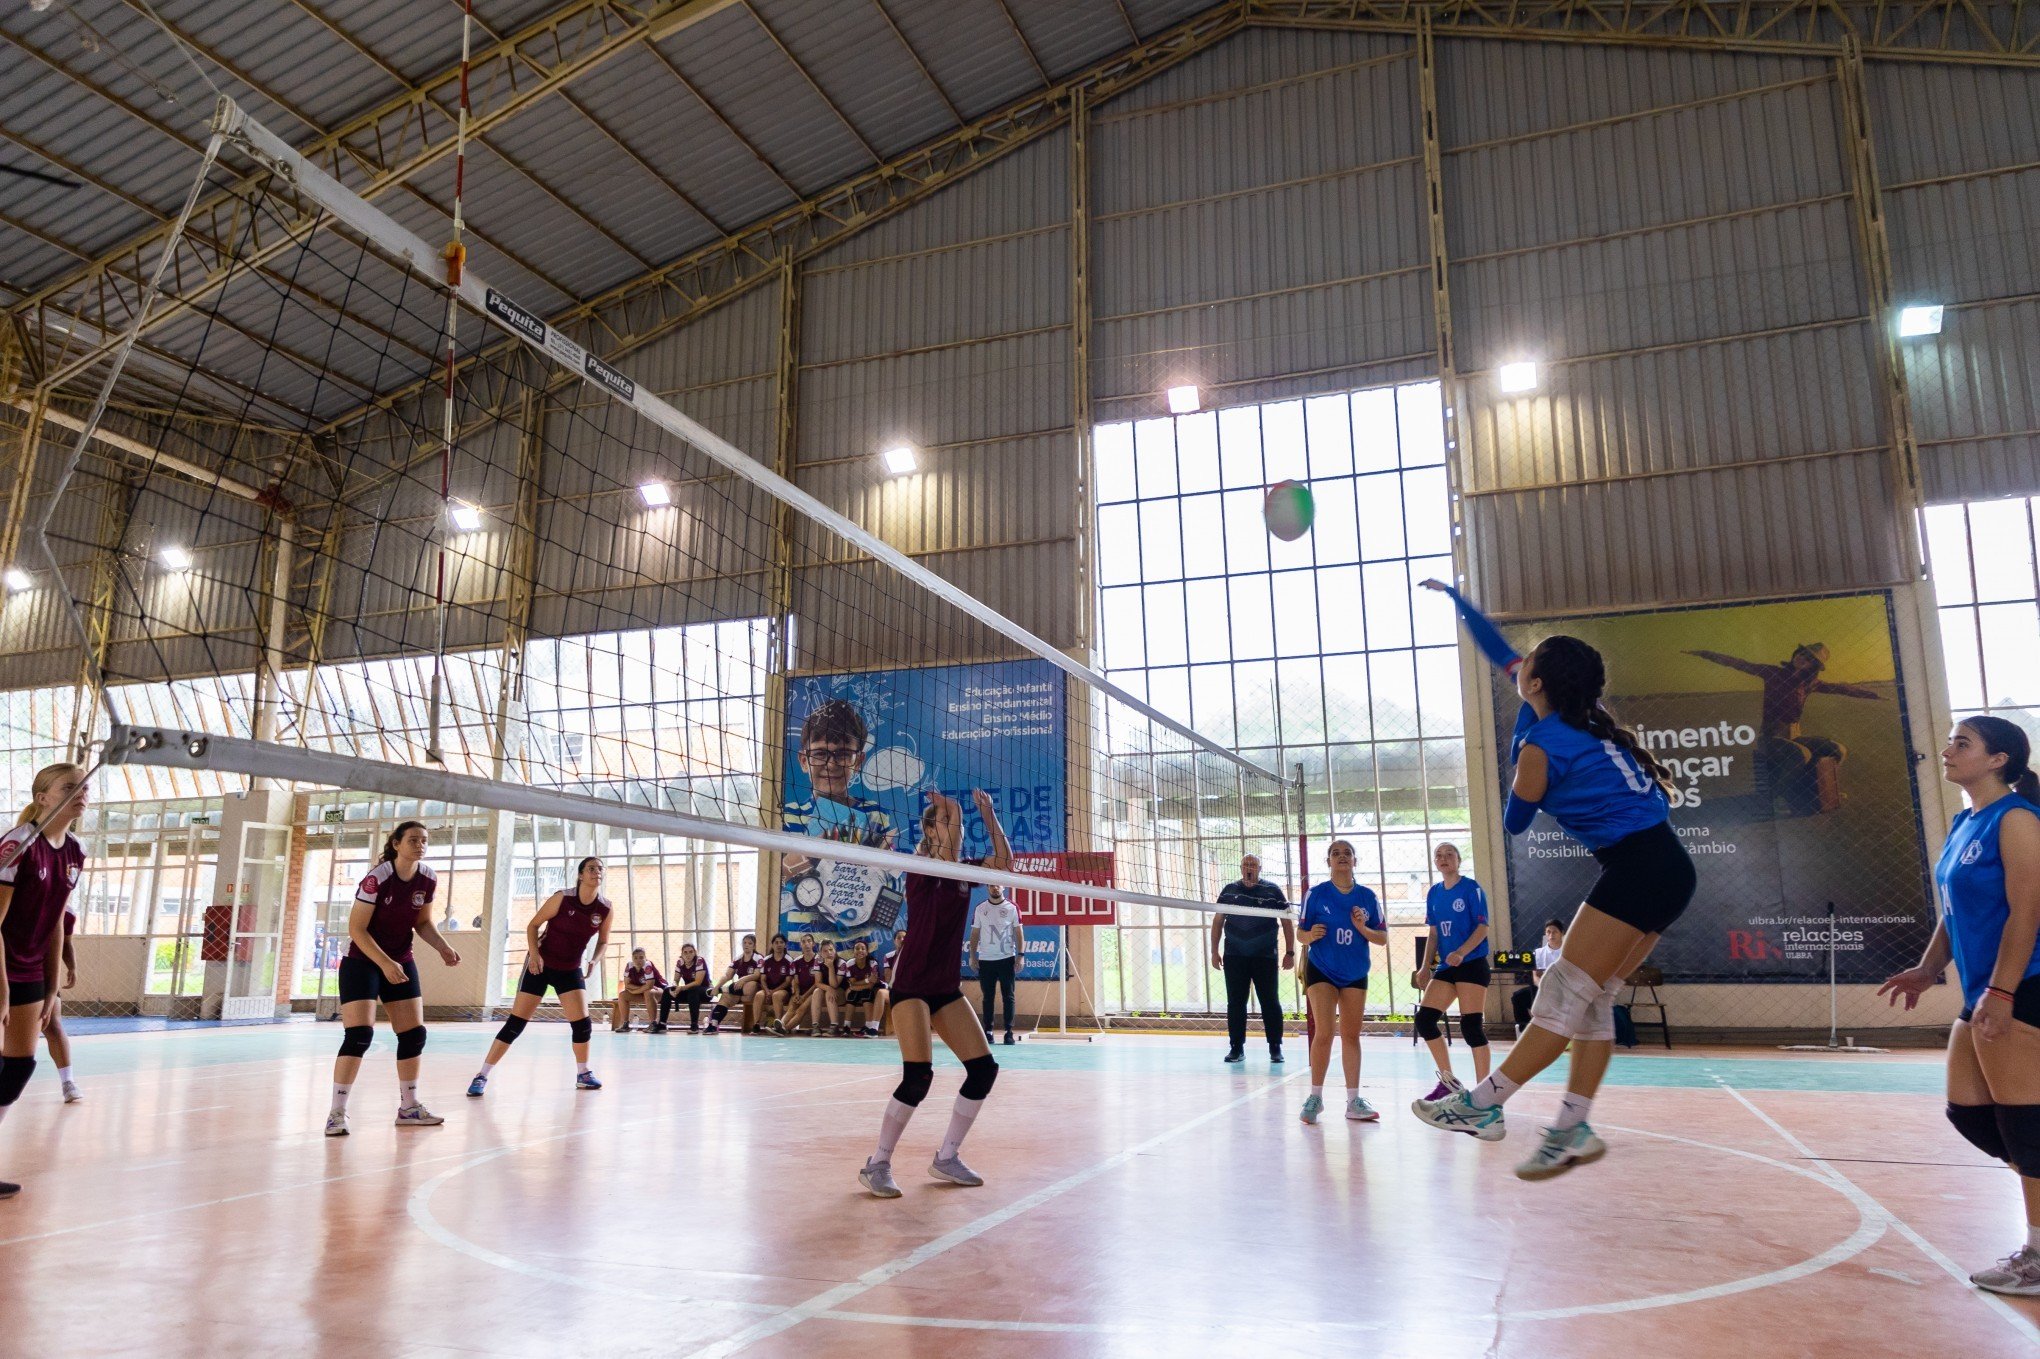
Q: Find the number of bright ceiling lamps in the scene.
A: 8